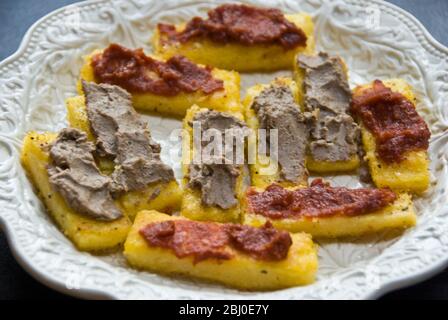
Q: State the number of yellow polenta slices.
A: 10